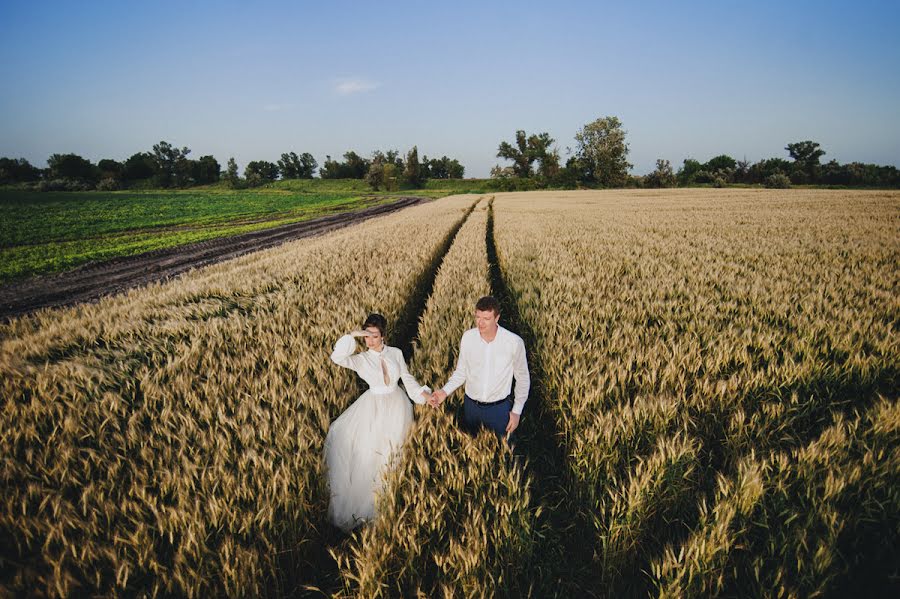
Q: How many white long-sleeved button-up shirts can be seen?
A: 1